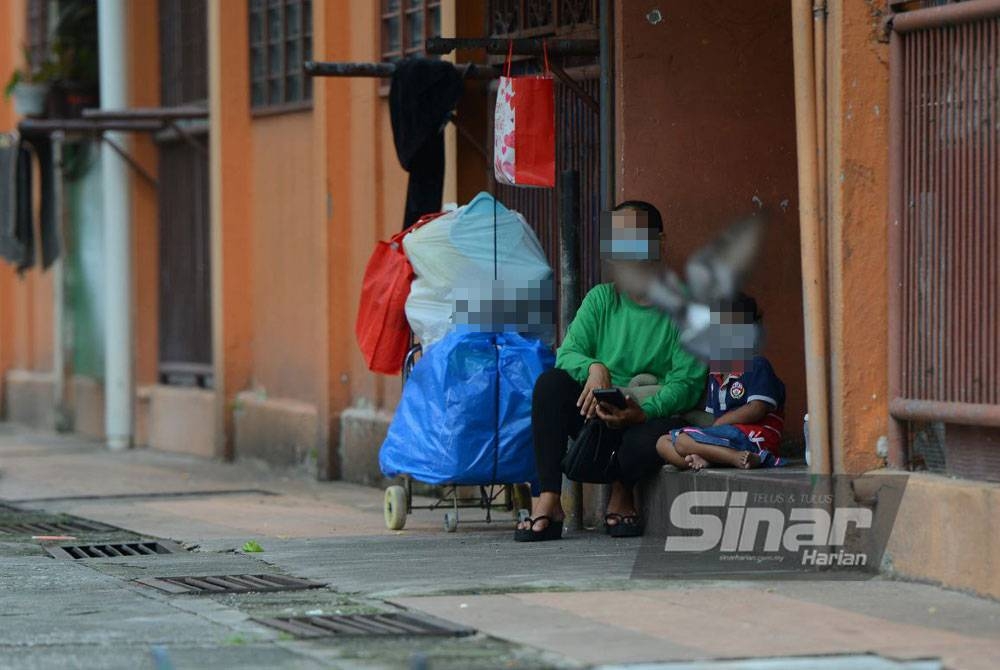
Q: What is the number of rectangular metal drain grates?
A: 4